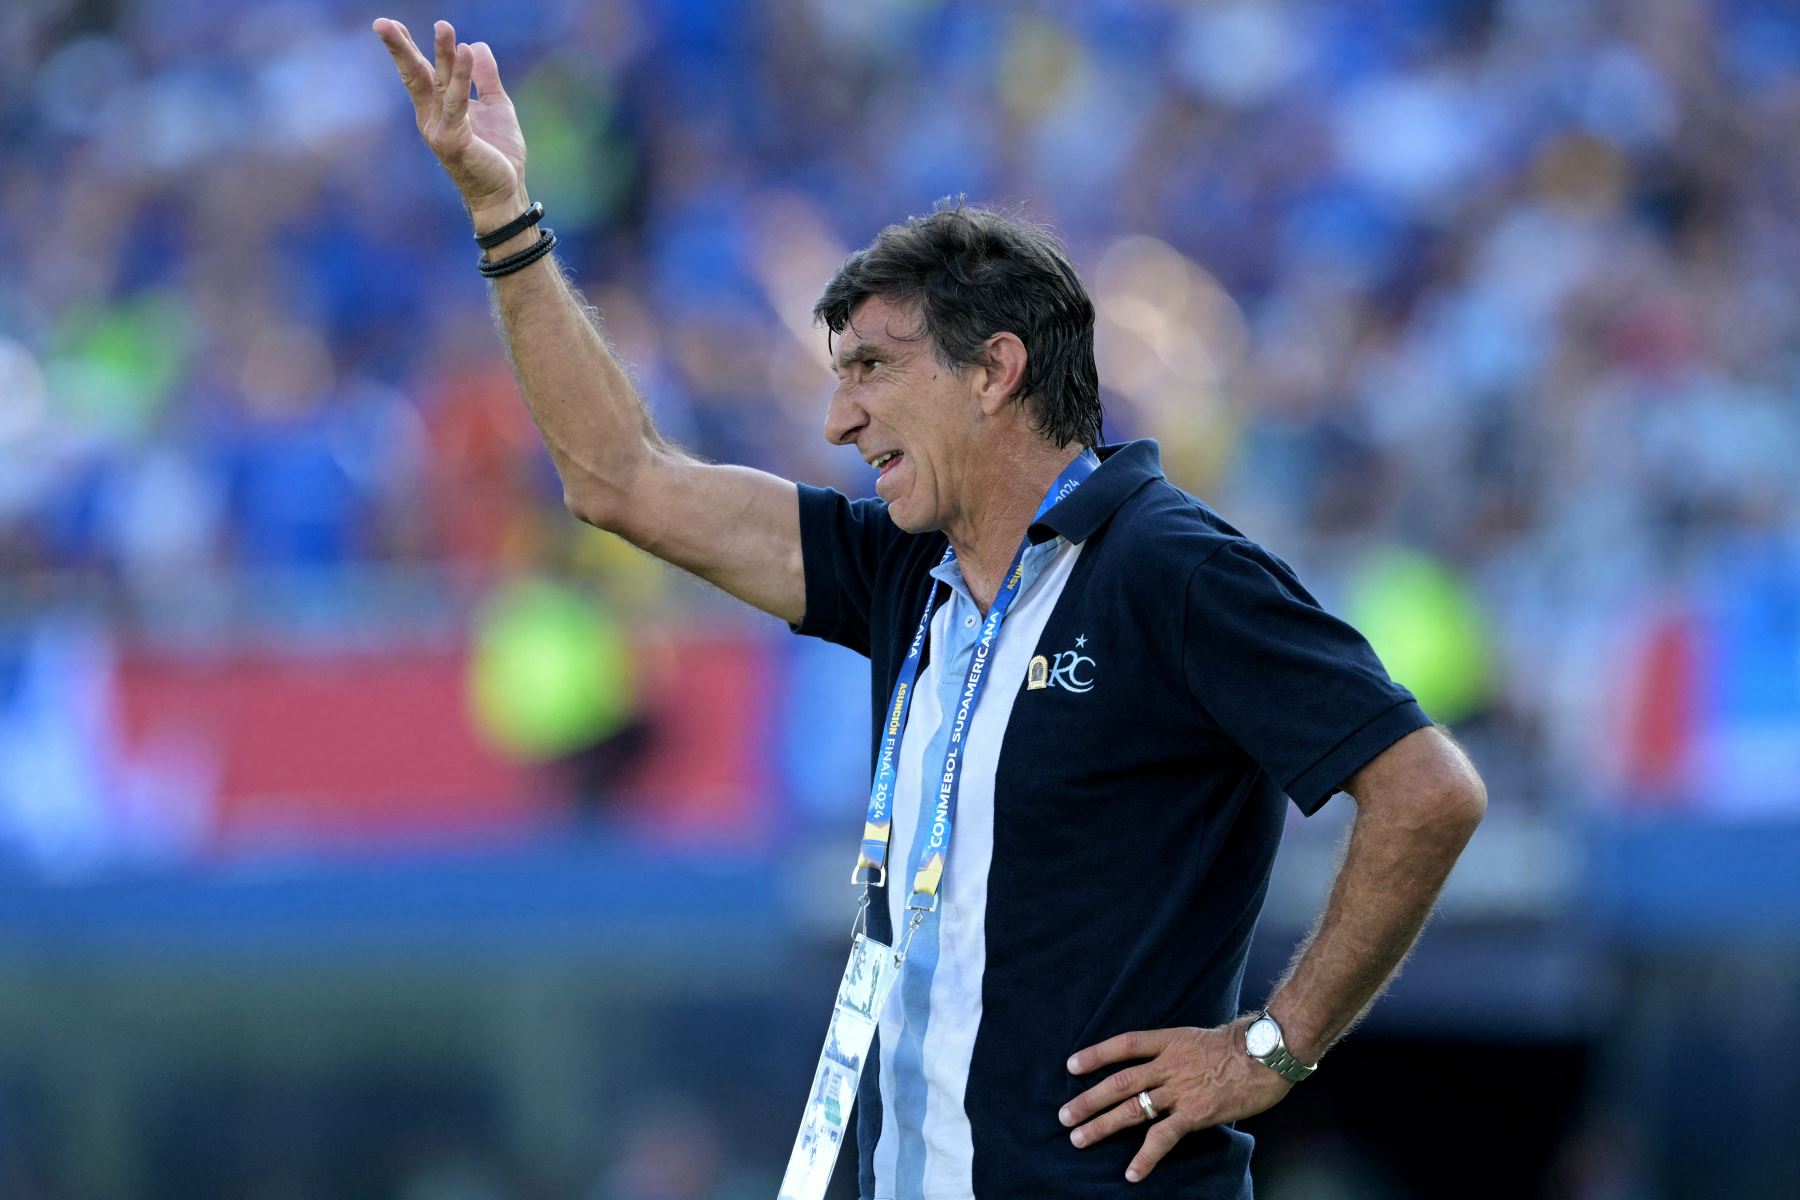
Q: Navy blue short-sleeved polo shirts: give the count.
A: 1